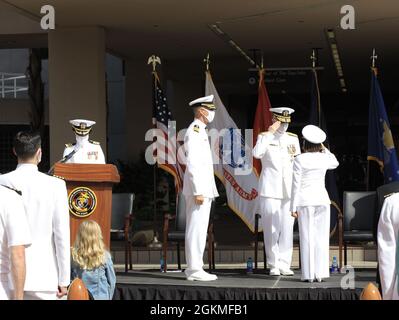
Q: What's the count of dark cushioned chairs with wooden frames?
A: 4